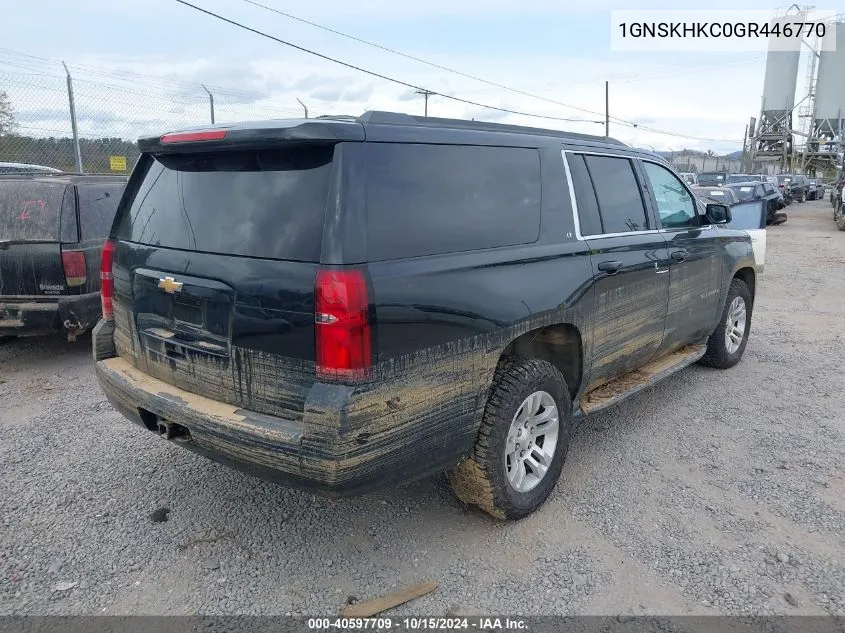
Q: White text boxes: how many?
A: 1